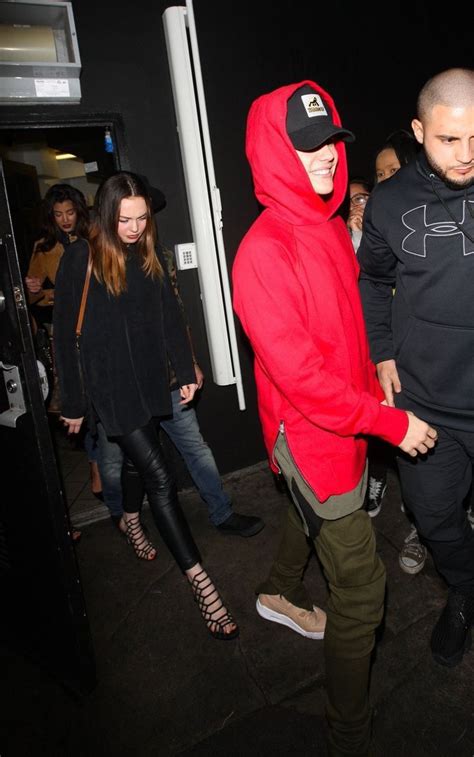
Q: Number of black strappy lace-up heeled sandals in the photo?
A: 2